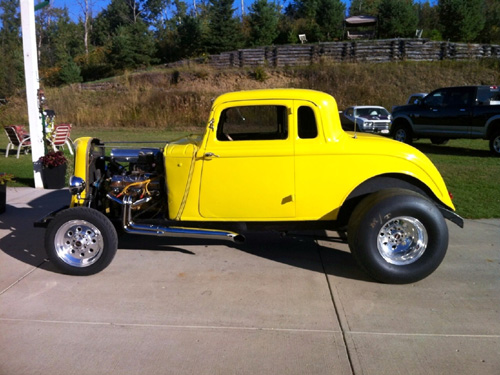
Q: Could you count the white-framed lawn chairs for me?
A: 2